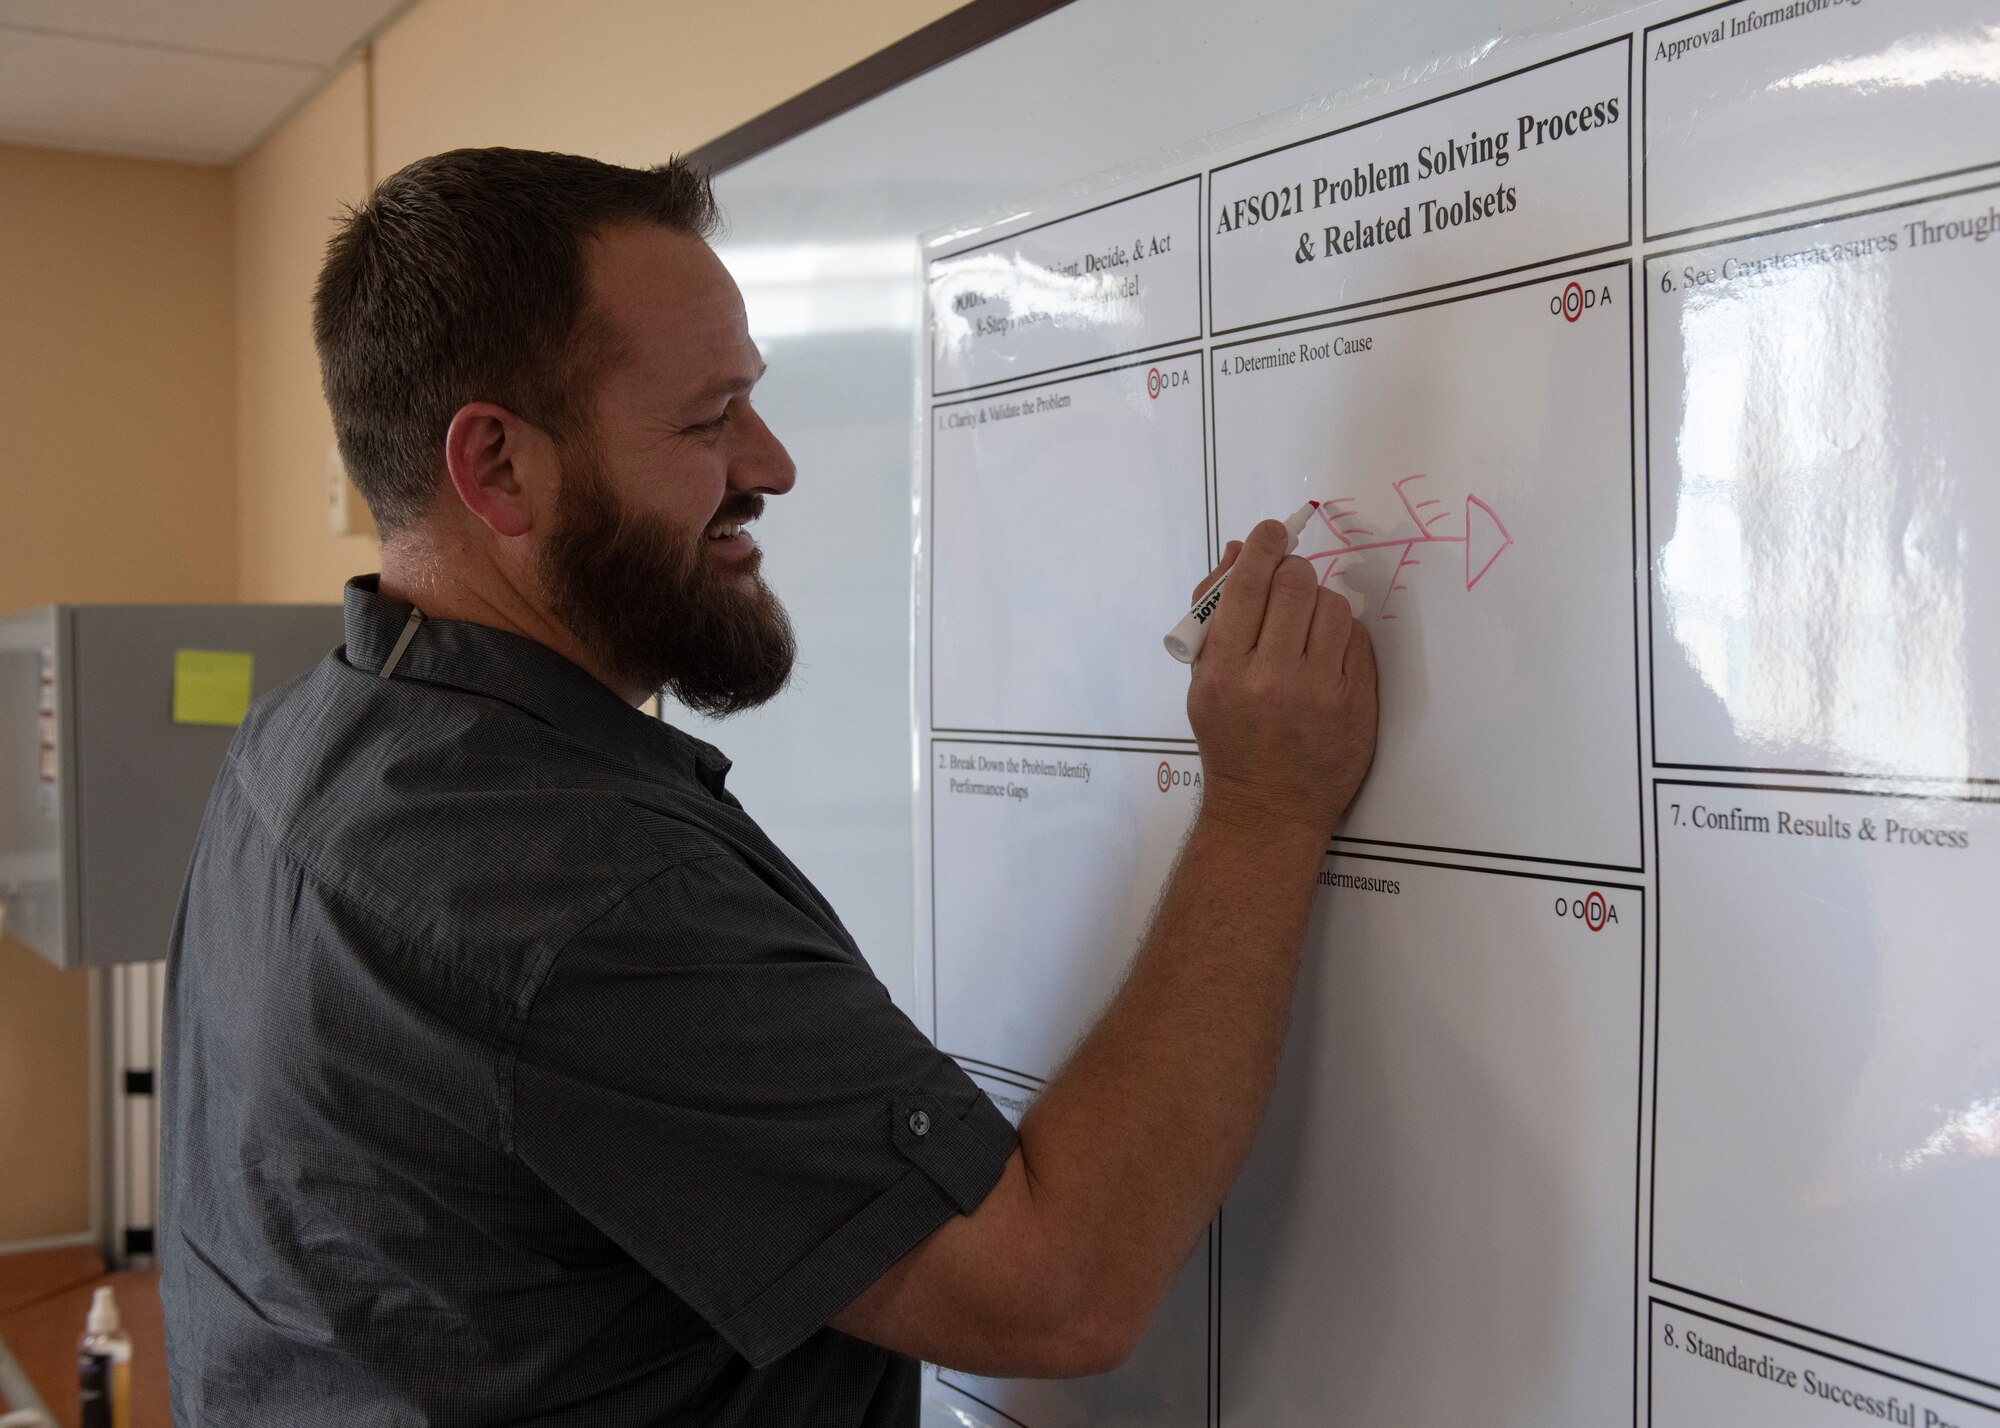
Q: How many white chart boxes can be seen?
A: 11